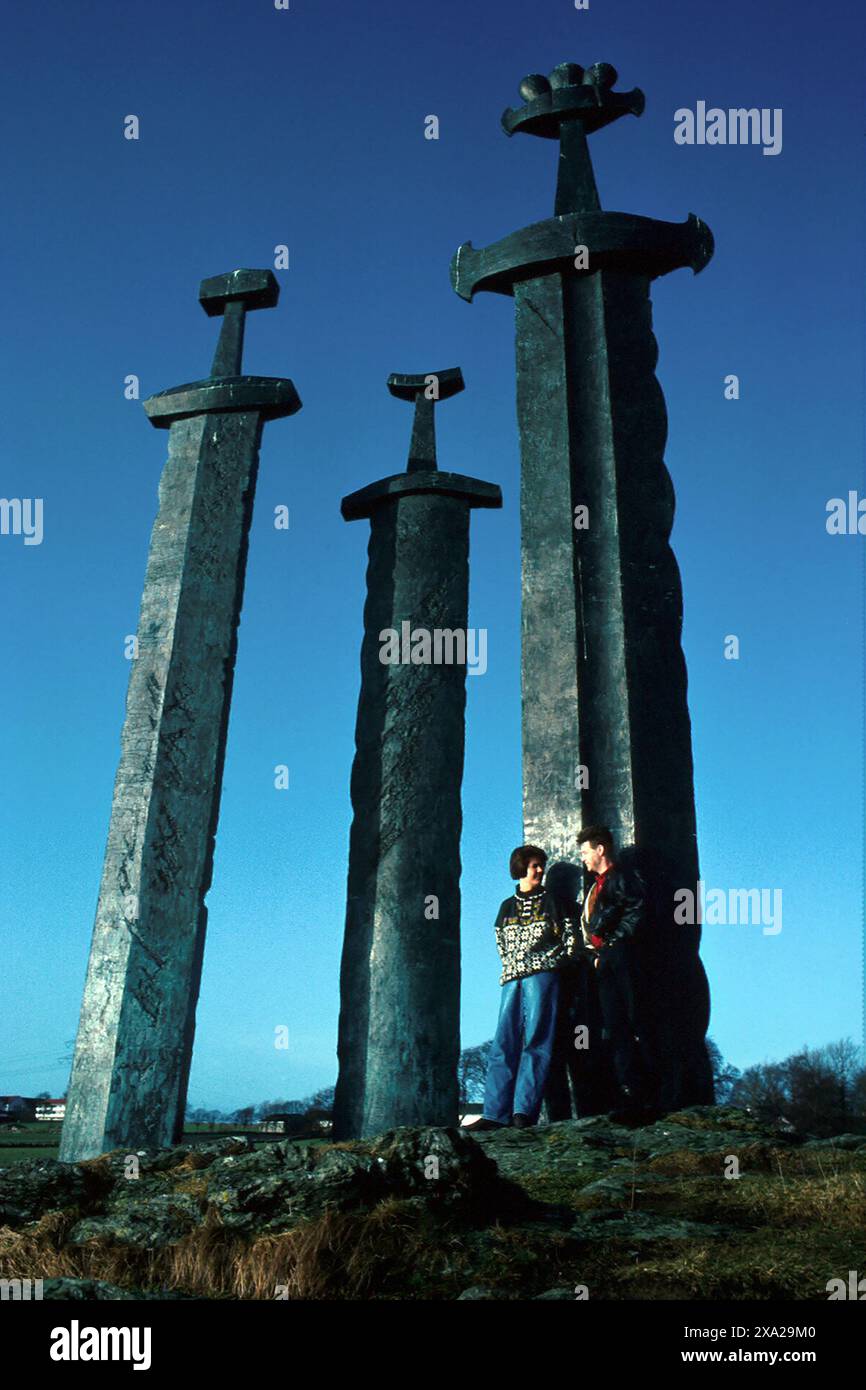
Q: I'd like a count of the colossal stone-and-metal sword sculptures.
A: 3